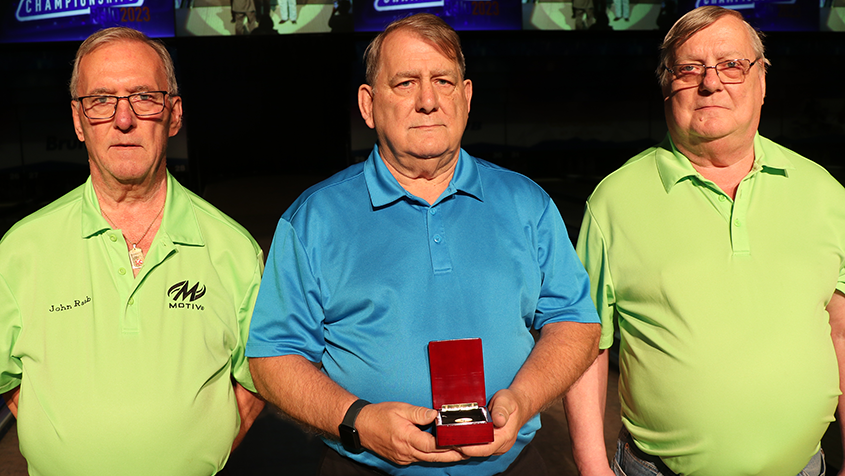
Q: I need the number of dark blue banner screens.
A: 3